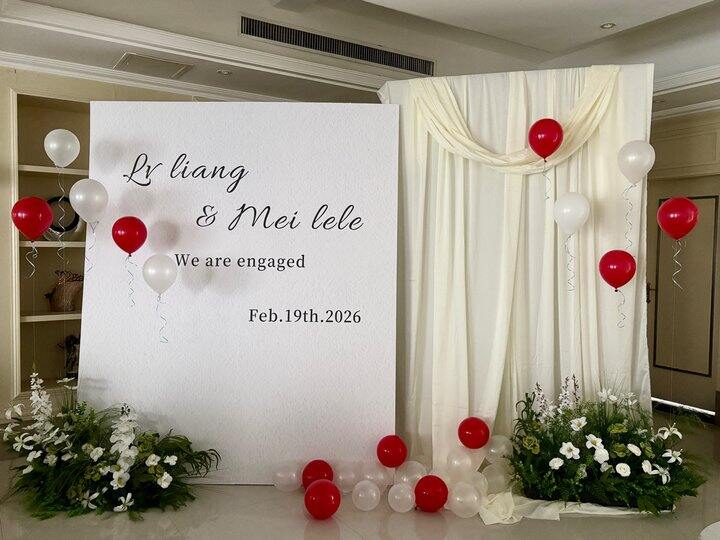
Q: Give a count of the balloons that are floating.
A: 10